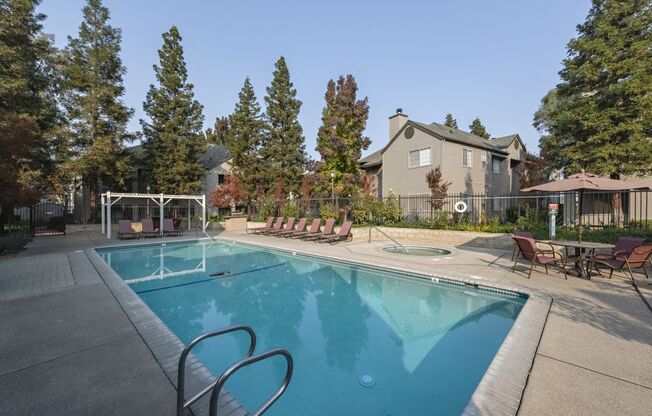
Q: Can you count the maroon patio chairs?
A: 14